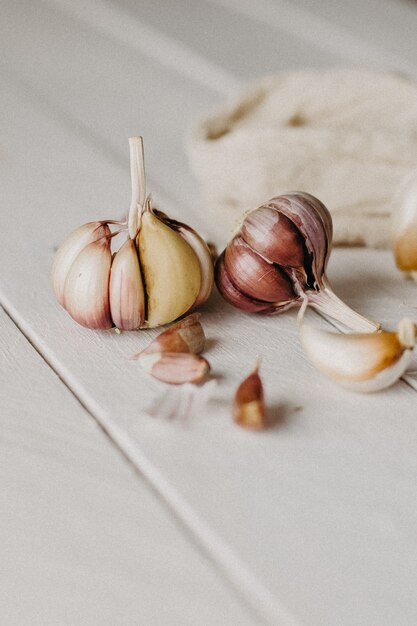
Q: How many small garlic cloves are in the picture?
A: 3